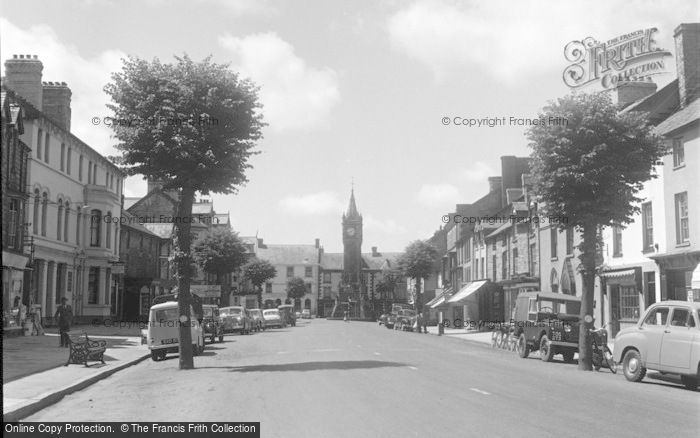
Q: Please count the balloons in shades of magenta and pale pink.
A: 0